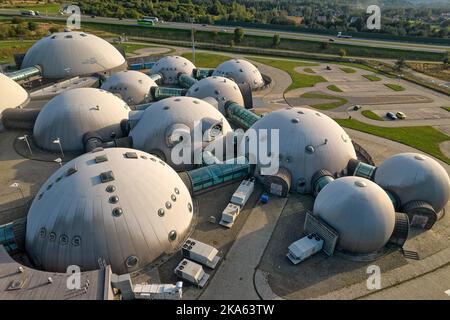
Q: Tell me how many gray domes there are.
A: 12